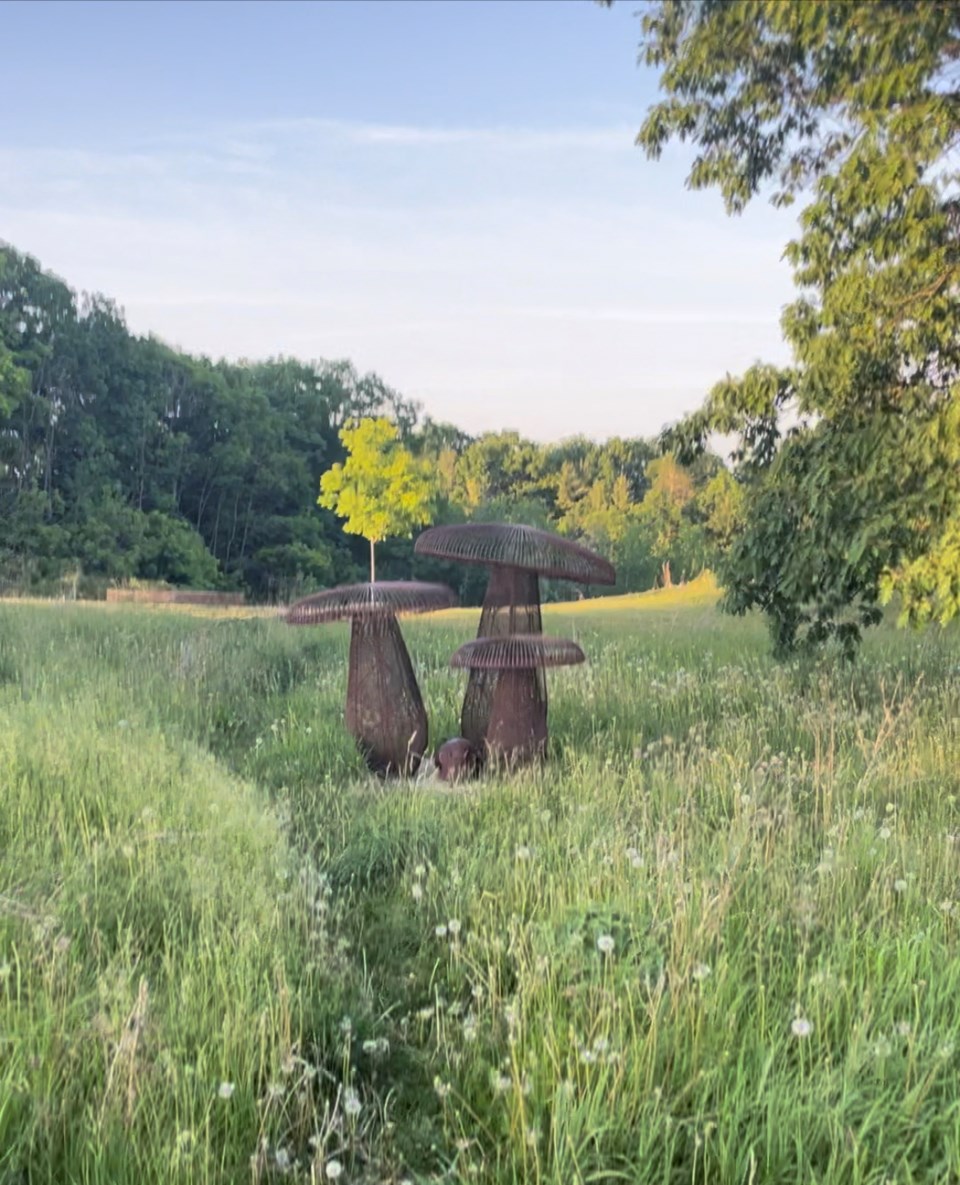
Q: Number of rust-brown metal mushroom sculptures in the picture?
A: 3